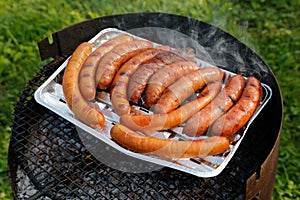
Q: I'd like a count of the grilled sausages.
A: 11